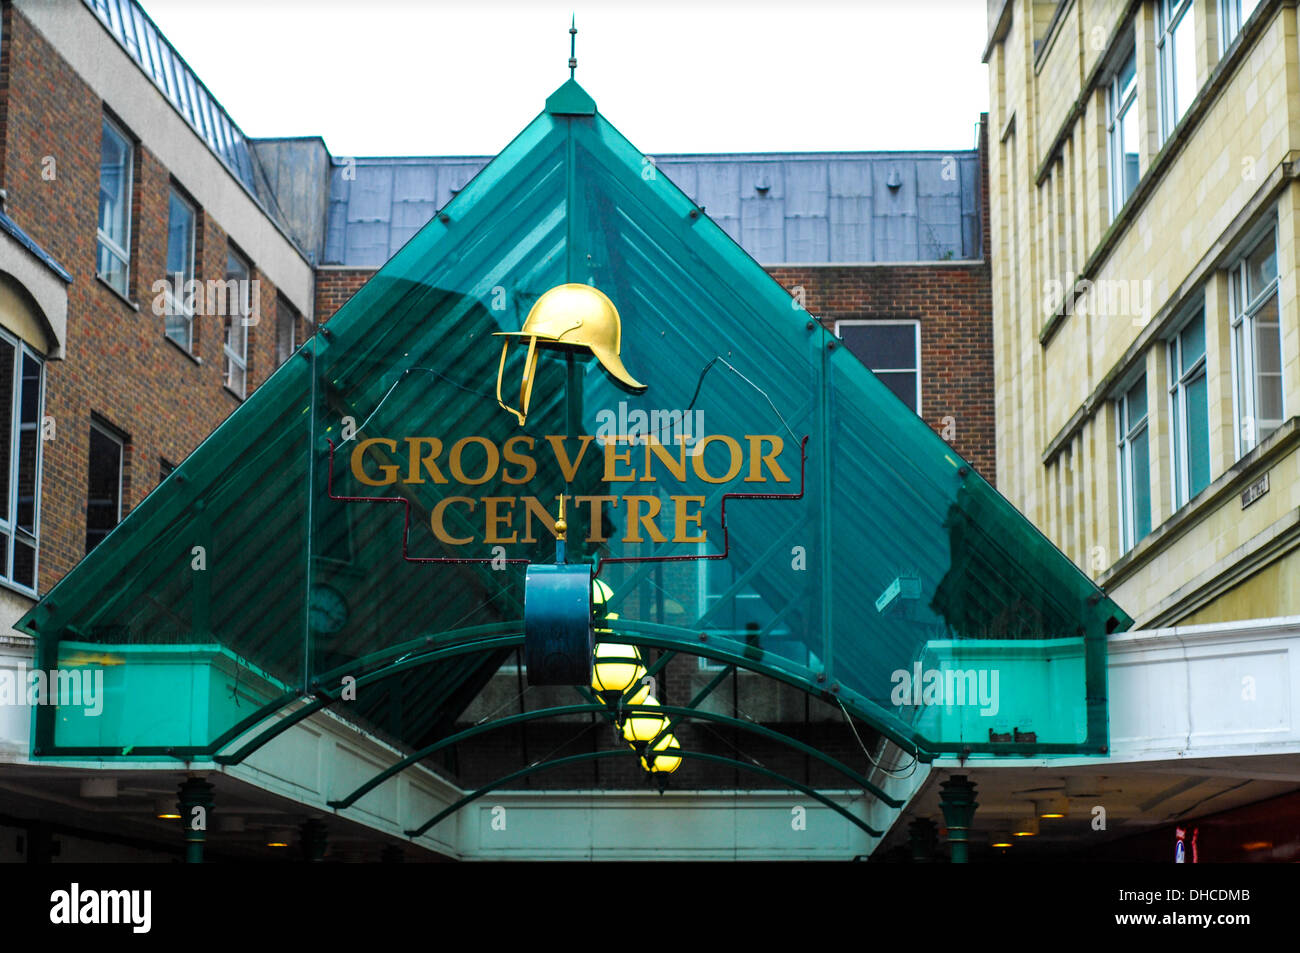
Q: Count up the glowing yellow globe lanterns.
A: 4